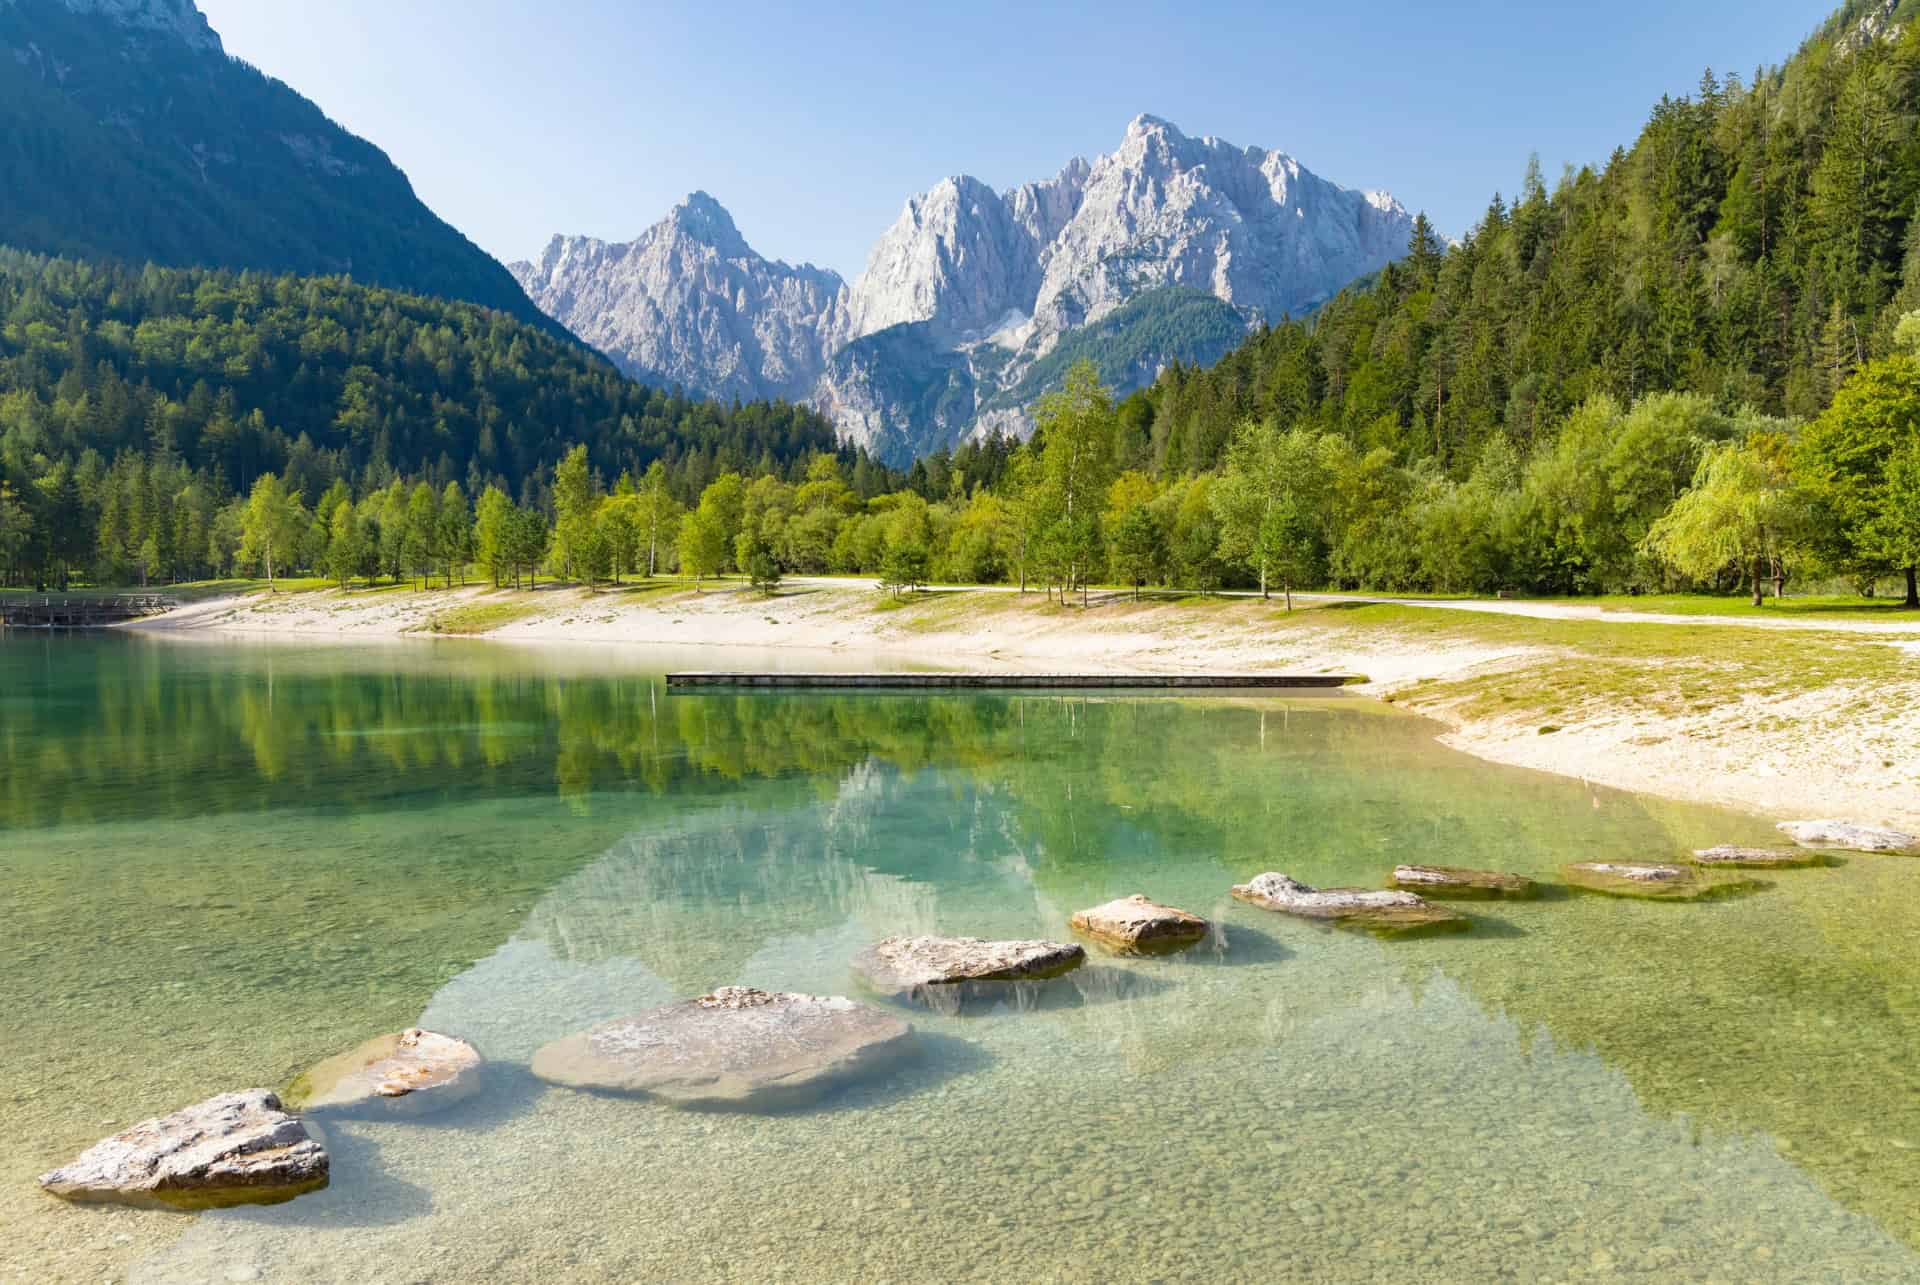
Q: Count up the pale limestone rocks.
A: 10